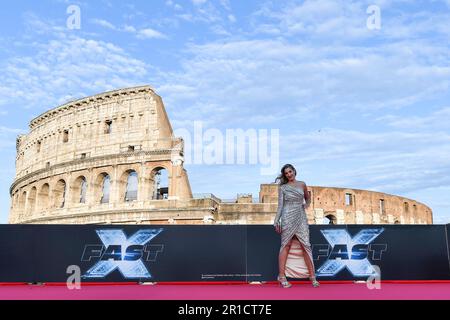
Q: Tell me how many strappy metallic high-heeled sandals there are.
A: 2